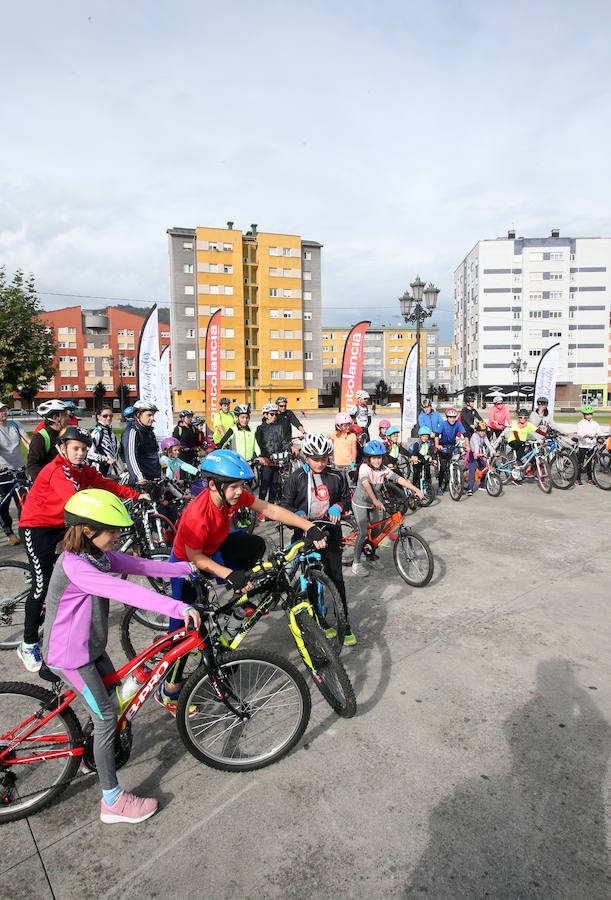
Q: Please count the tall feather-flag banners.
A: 6